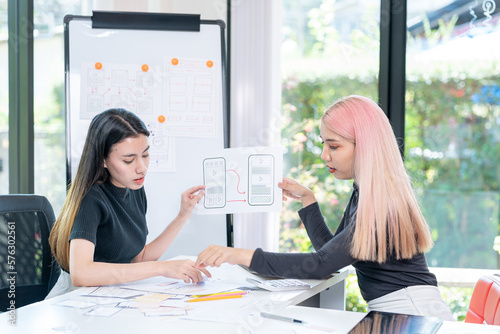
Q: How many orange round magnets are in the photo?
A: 5